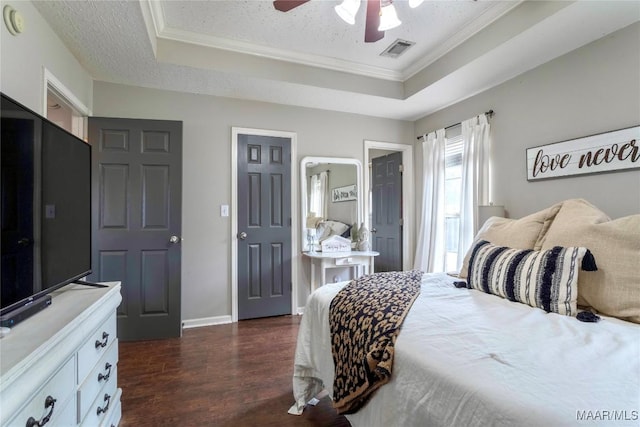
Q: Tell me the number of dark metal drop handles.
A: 4